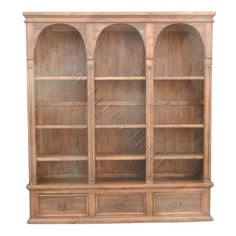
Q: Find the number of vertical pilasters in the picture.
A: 4